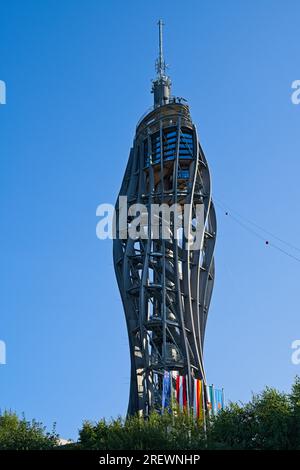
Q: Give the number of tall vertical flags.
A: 5